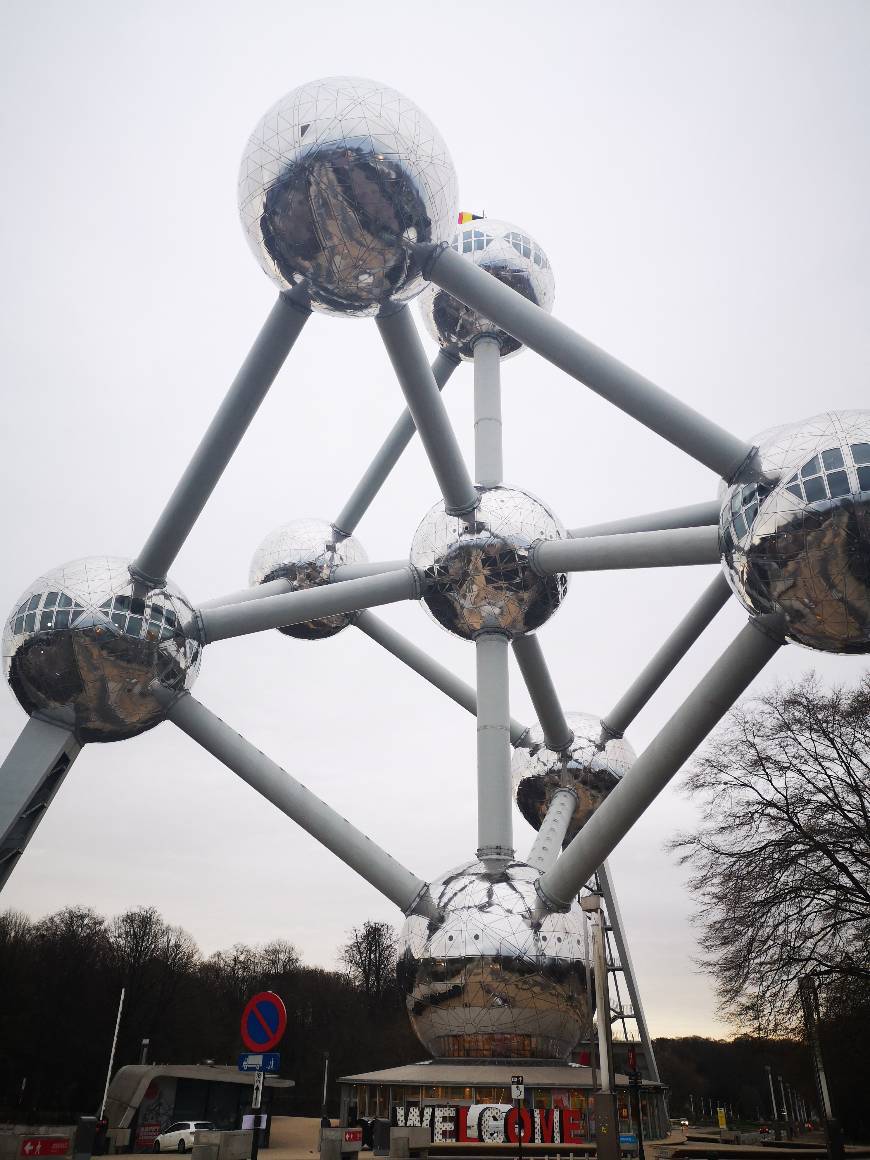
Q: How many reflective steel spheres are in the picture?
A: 8